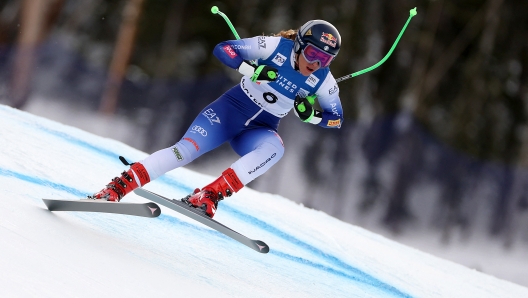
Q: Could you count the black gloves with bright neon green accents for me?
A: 2